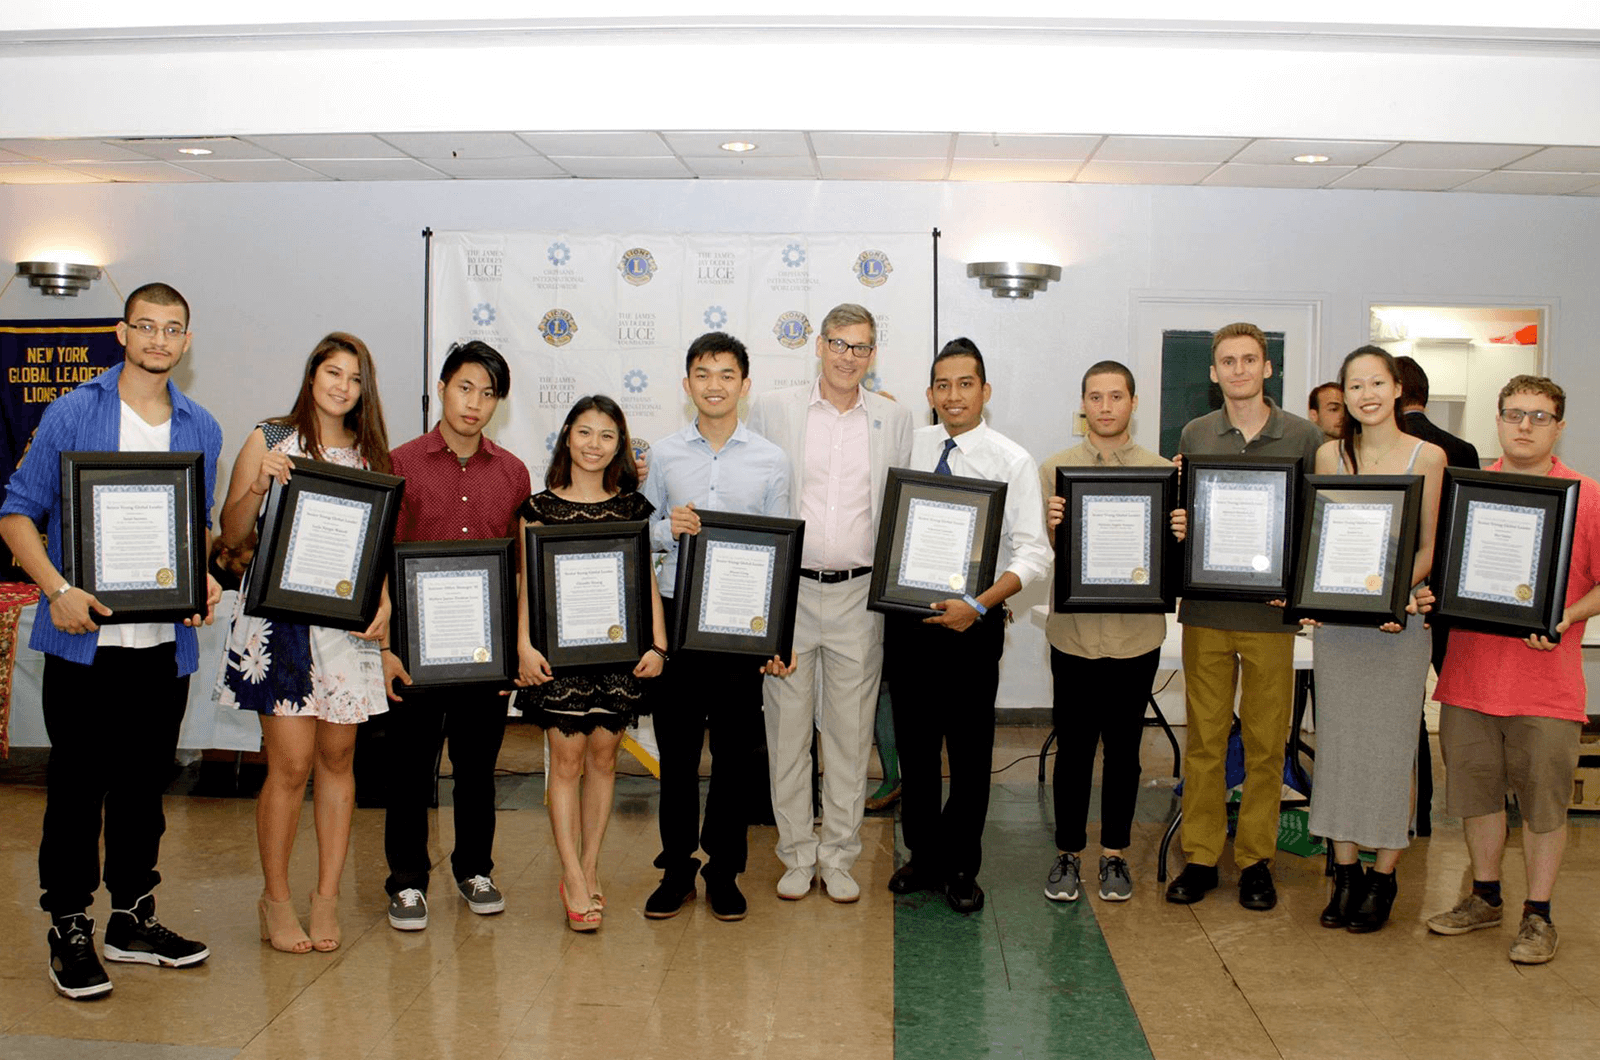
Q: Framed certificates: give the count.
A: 10